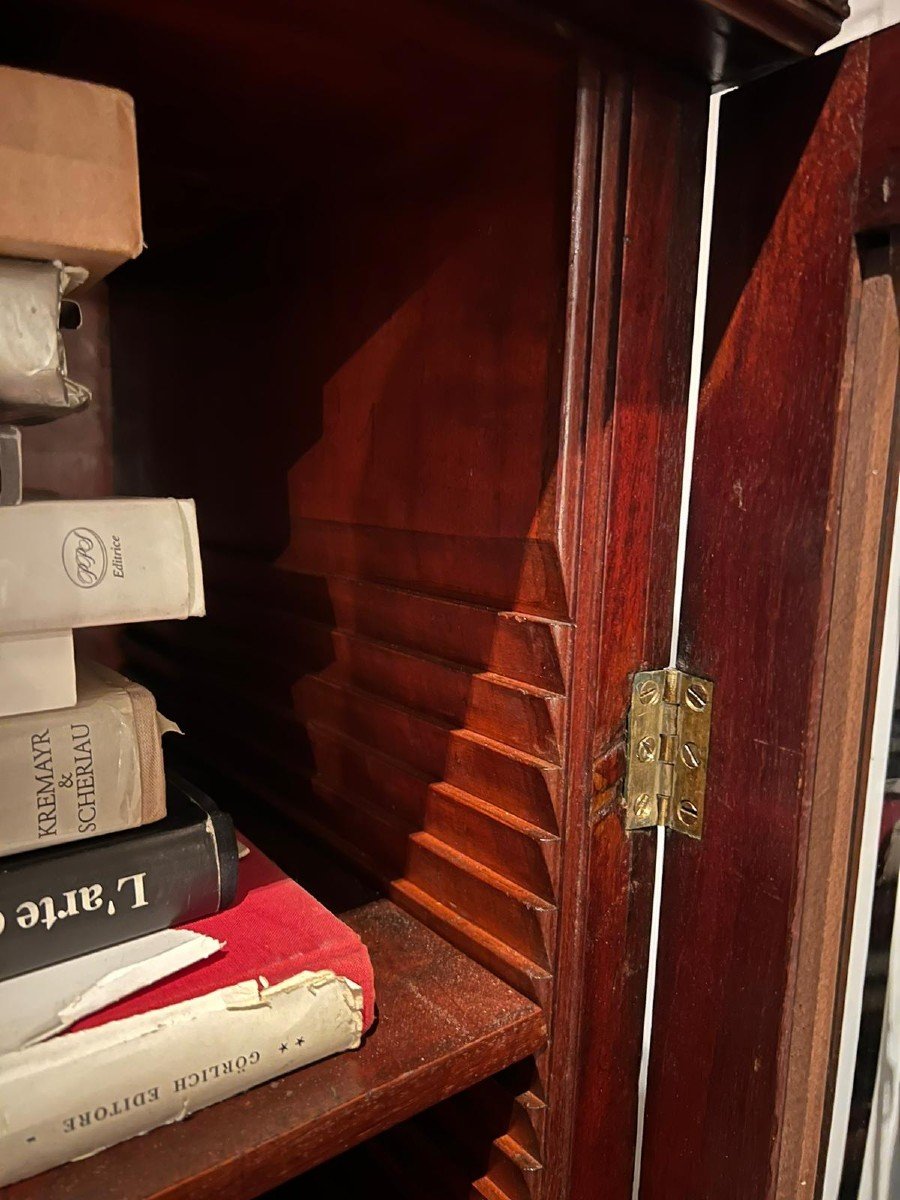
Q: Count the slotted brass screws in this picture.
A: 6